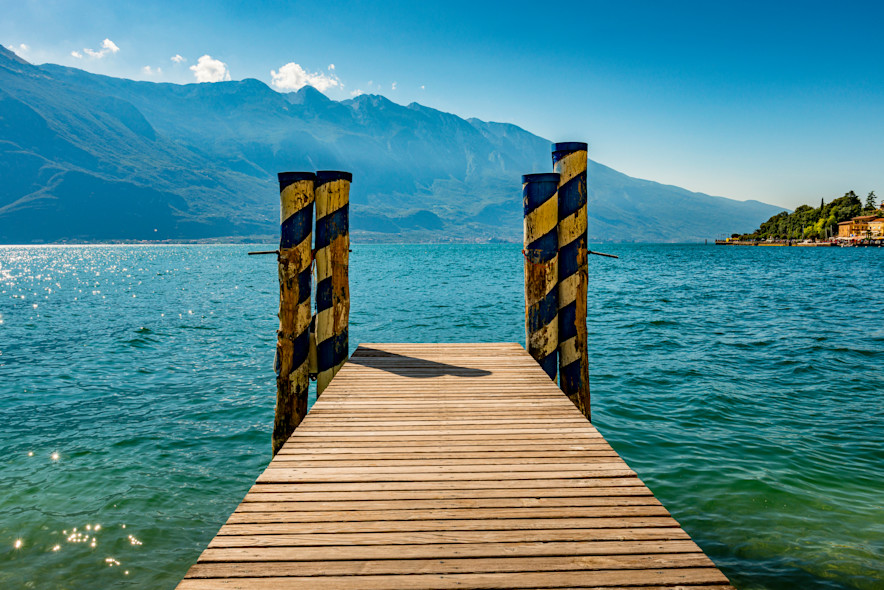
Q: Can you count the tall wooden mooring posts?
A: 4